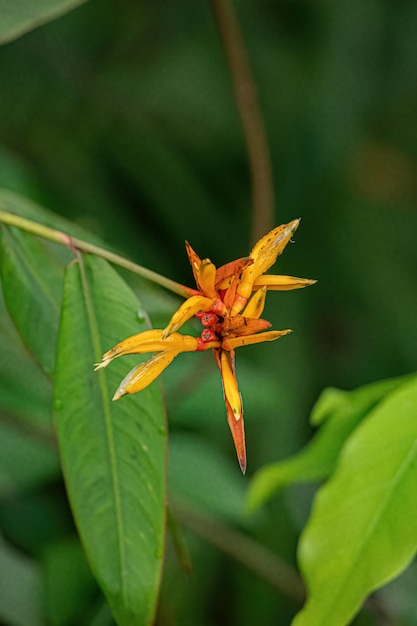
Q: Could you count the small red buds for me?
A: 3